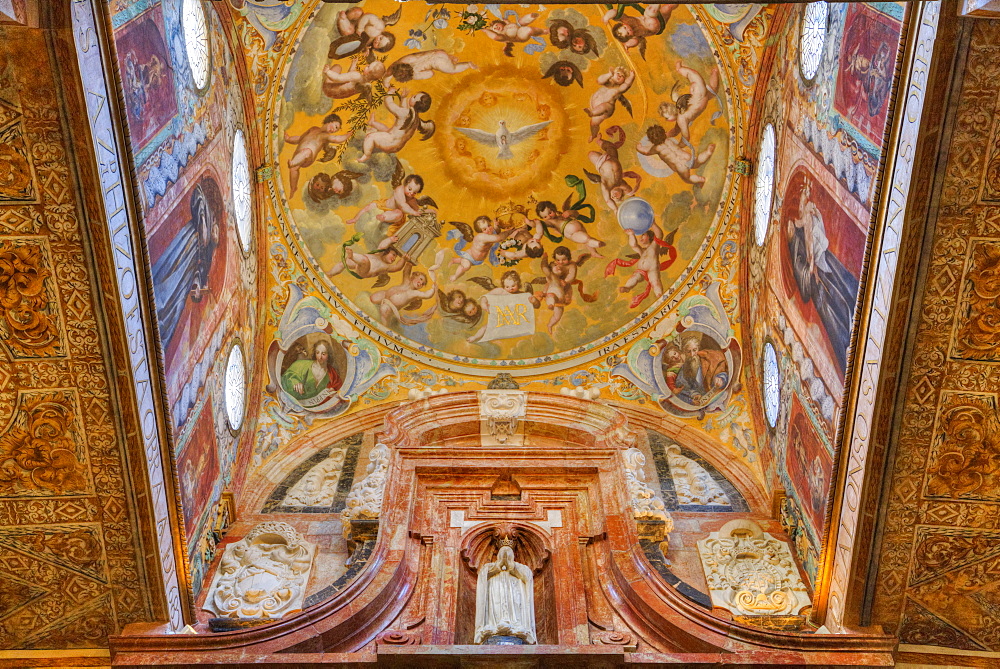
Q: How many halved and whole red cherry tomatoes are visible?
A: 0